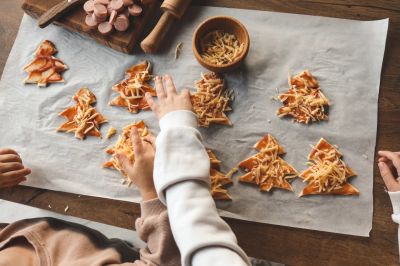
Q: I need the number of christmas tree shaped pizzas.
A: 9